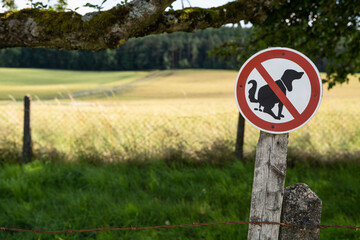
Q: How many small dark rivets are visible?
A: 4